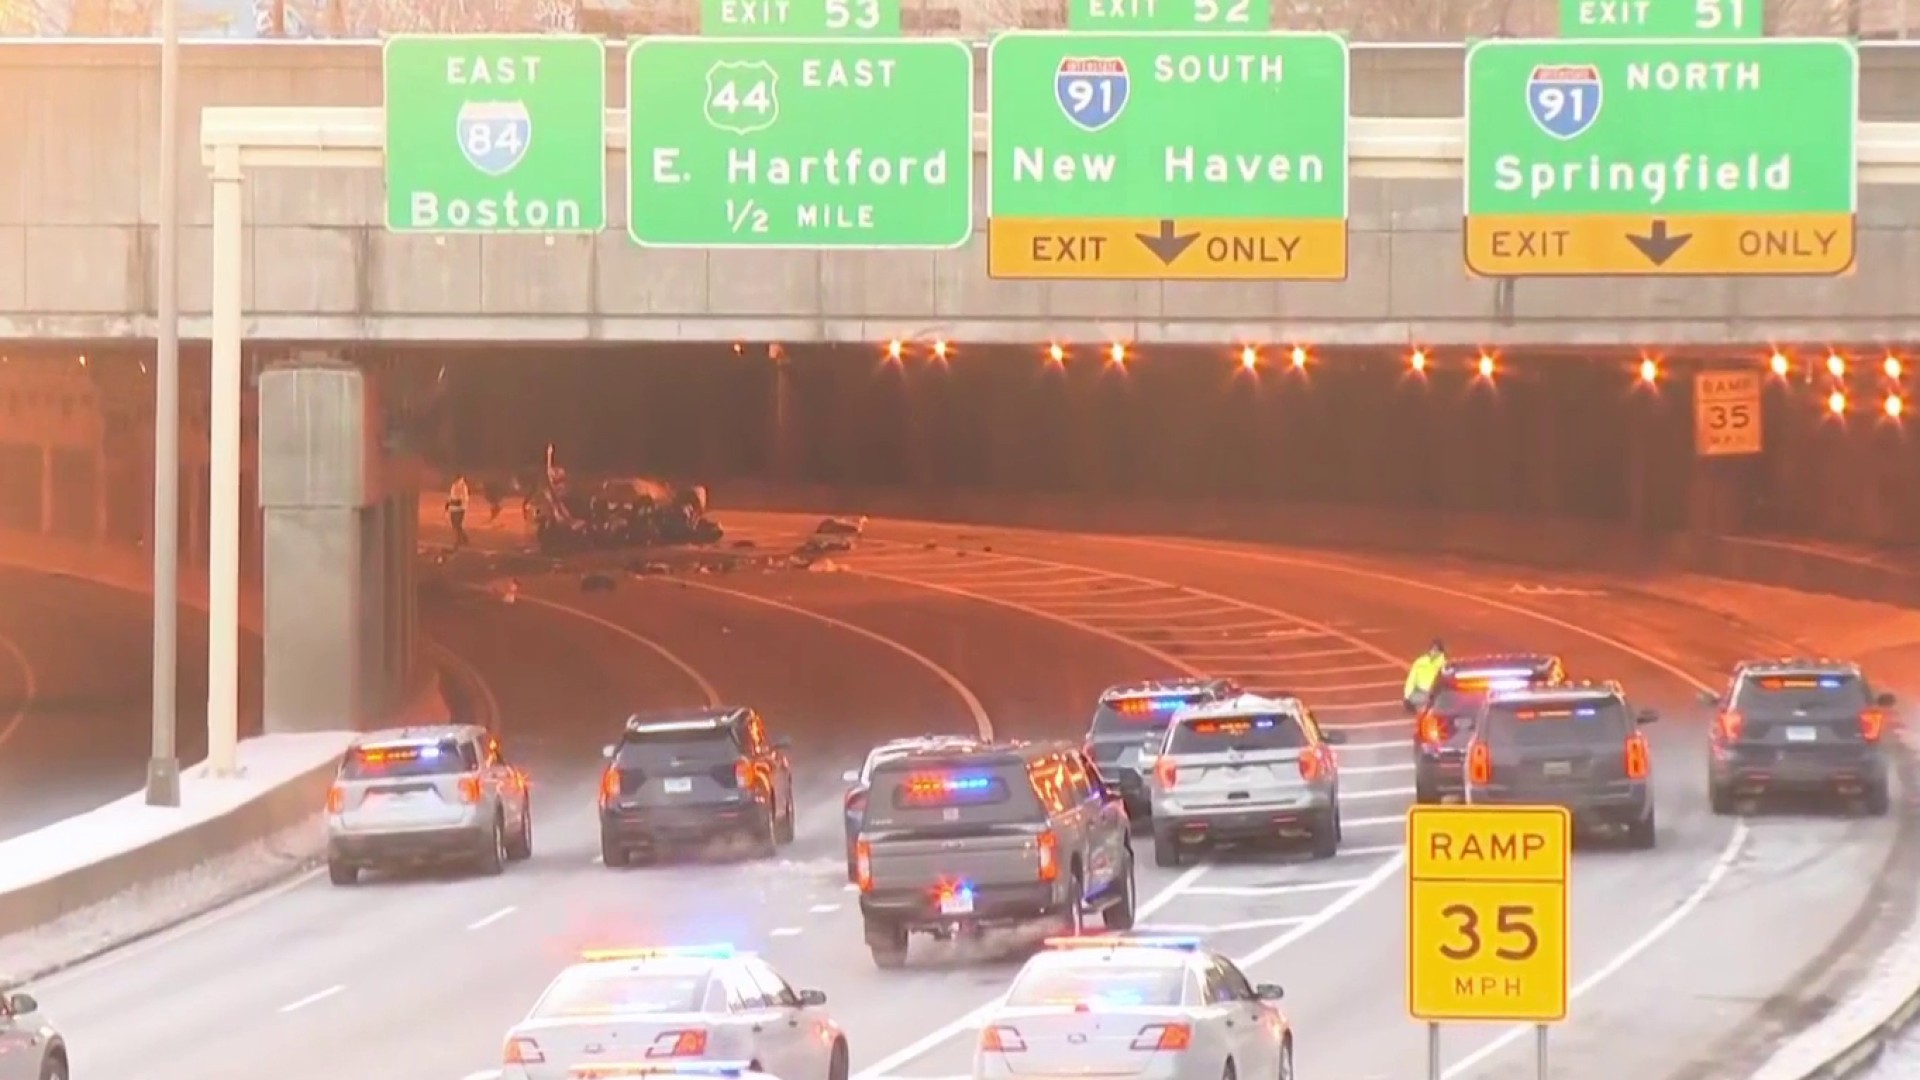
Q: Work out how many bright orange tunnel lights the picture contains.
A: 14